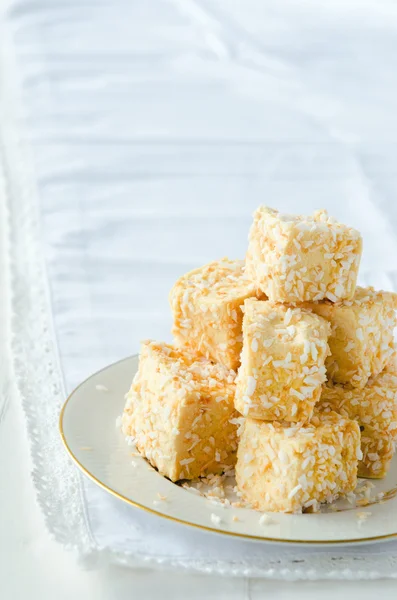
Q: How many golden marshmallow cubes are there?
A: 7